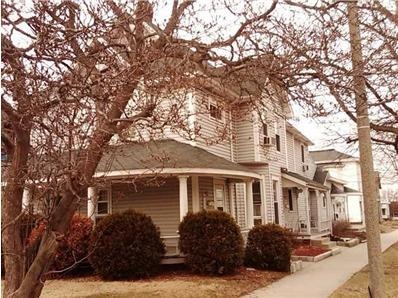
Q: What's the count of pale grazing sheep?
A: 0